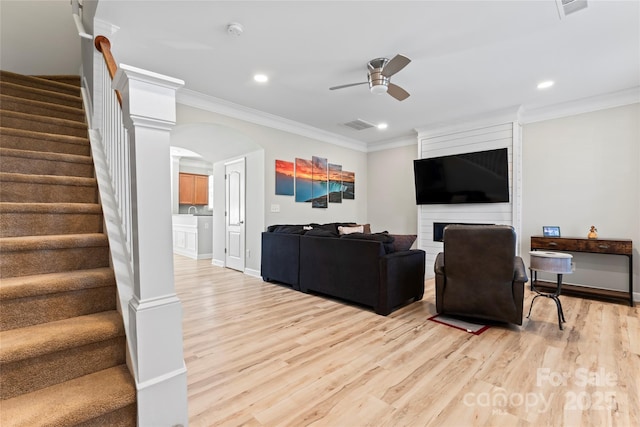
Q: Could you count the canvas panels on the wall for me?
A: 5